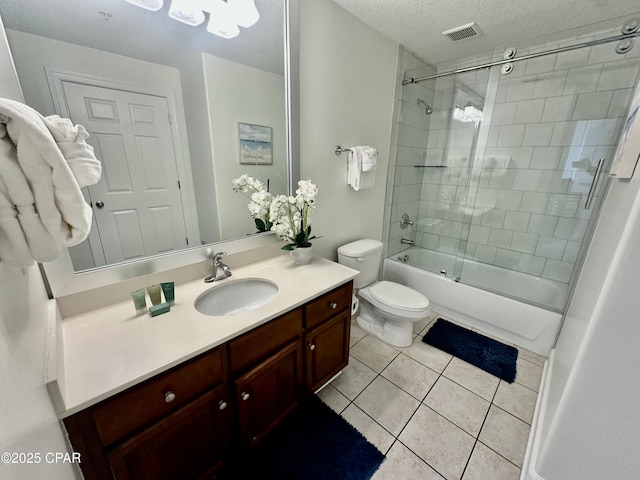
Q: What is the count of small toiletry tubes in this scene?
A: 3